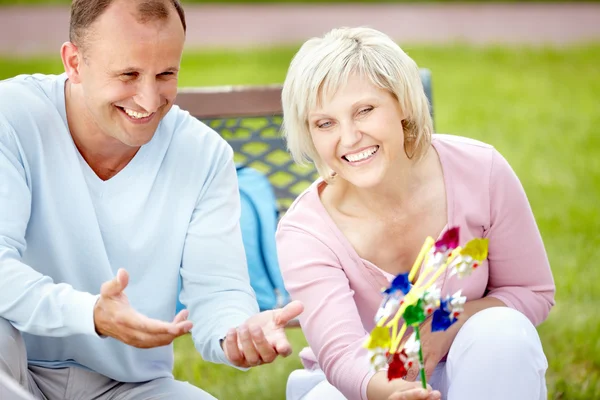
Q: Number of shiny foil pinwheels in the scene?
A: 7